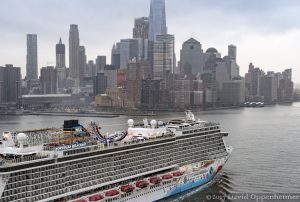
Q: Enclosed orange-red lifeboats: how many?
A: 8